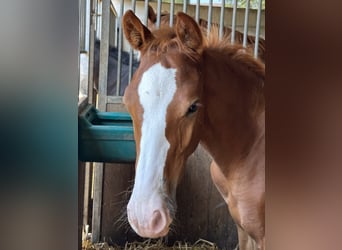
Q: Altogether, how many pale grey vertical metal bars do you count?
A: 12